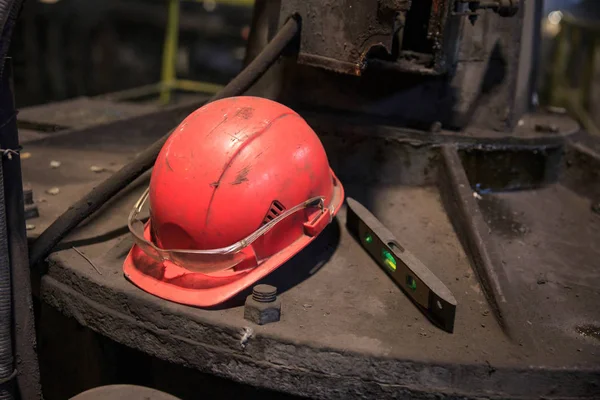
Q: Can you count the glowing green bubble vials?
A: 3